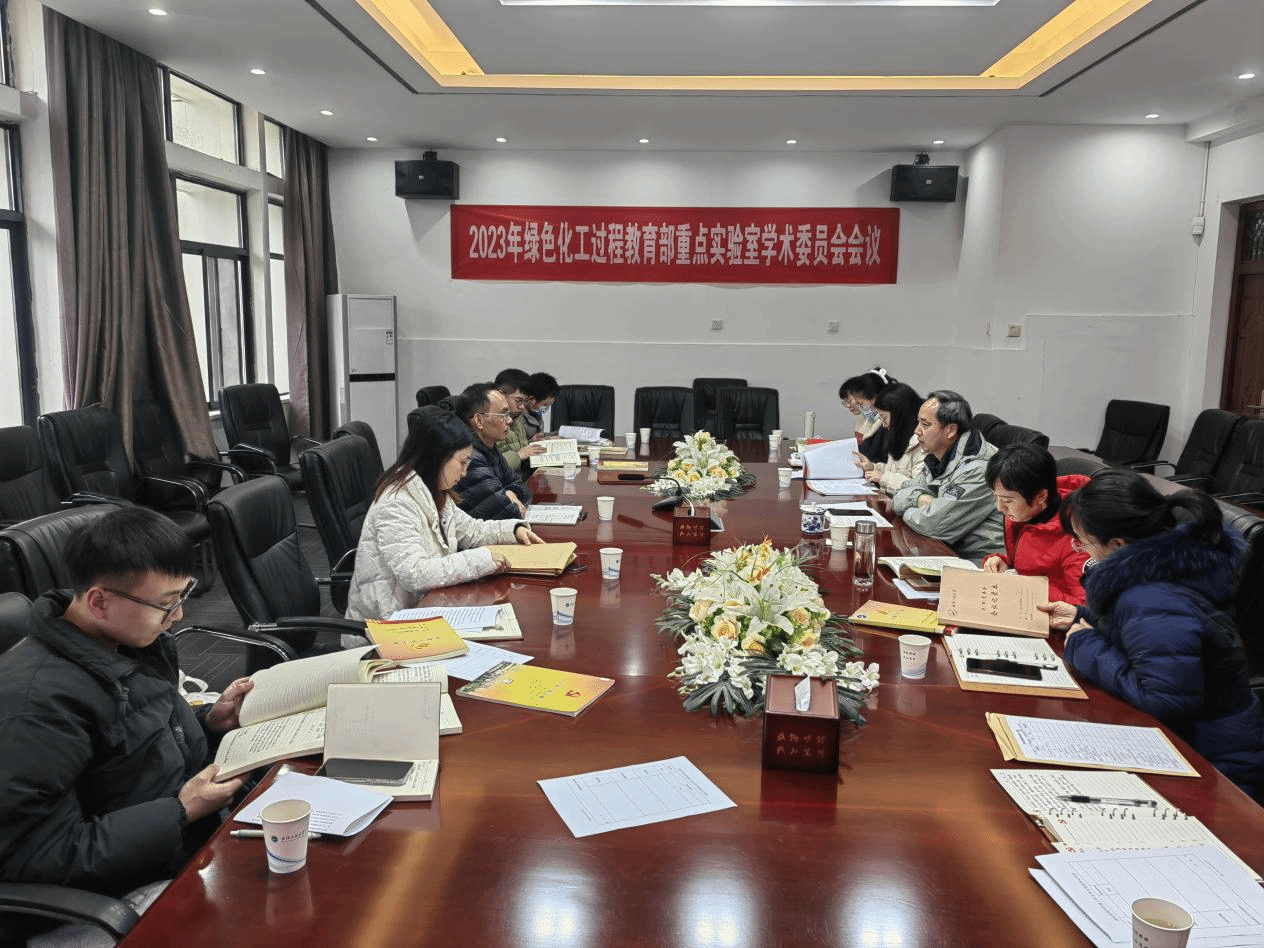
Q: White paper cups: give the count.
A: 14